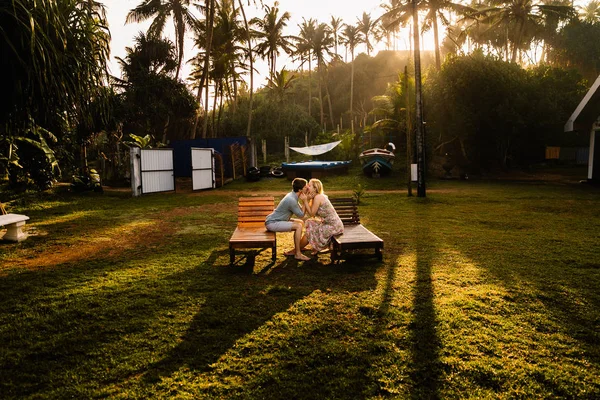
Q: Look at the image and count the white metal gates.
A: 2